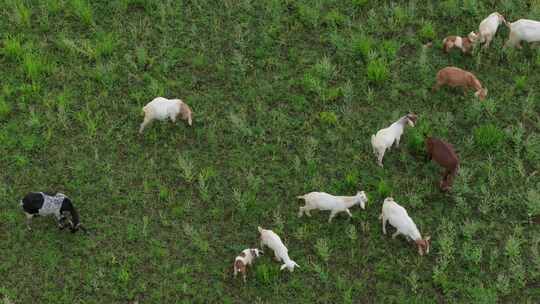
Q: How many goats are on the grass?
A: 12